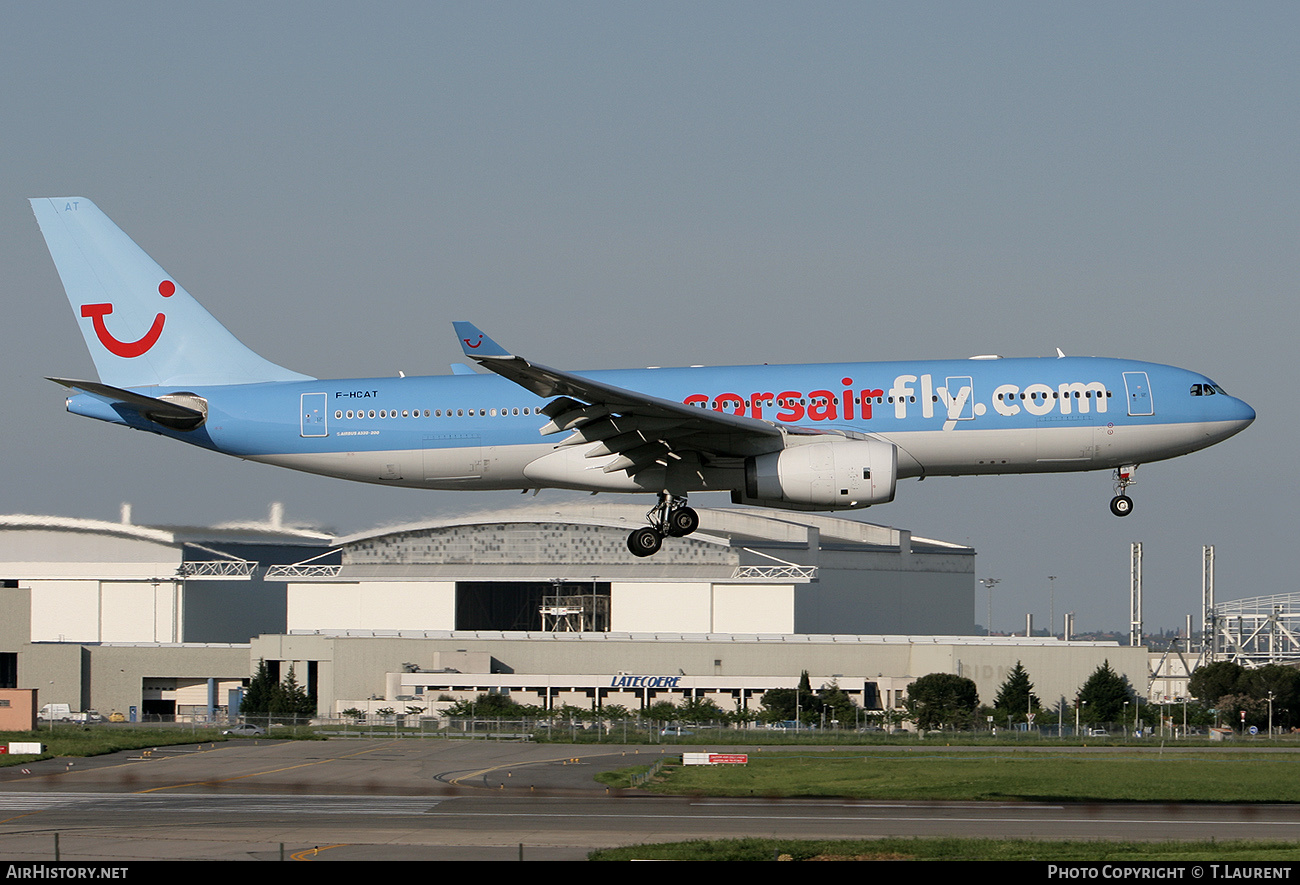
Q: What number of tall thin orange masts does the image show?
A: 0